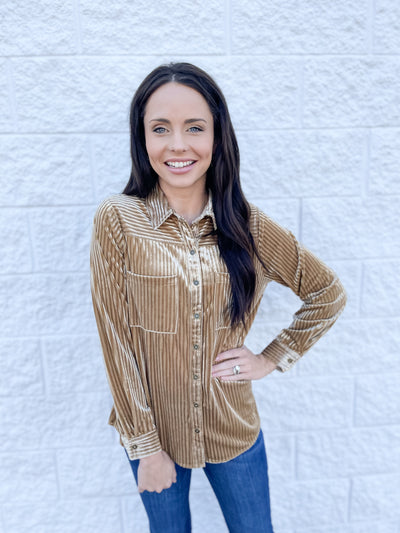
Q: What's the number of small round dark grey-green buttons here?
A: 9